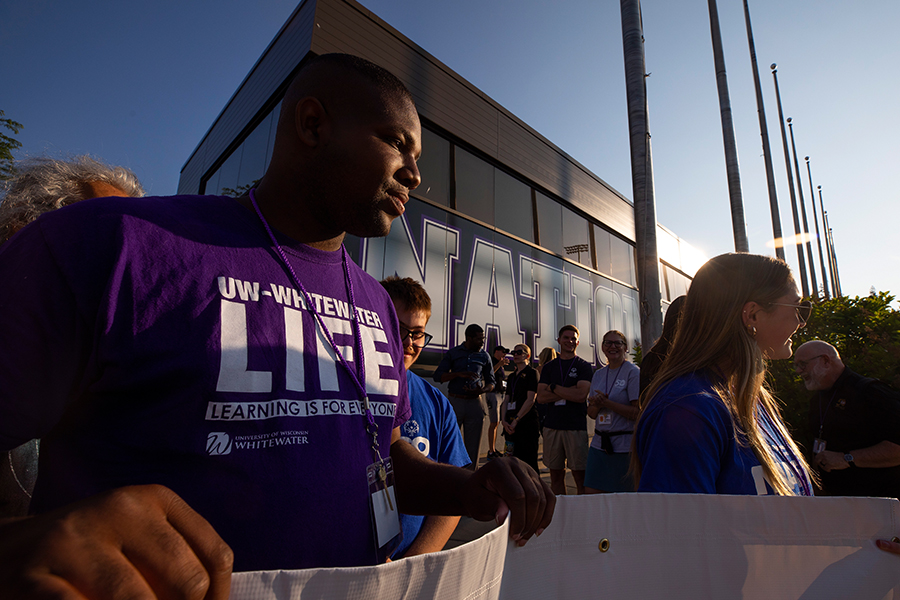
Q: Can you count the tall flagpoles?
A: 9